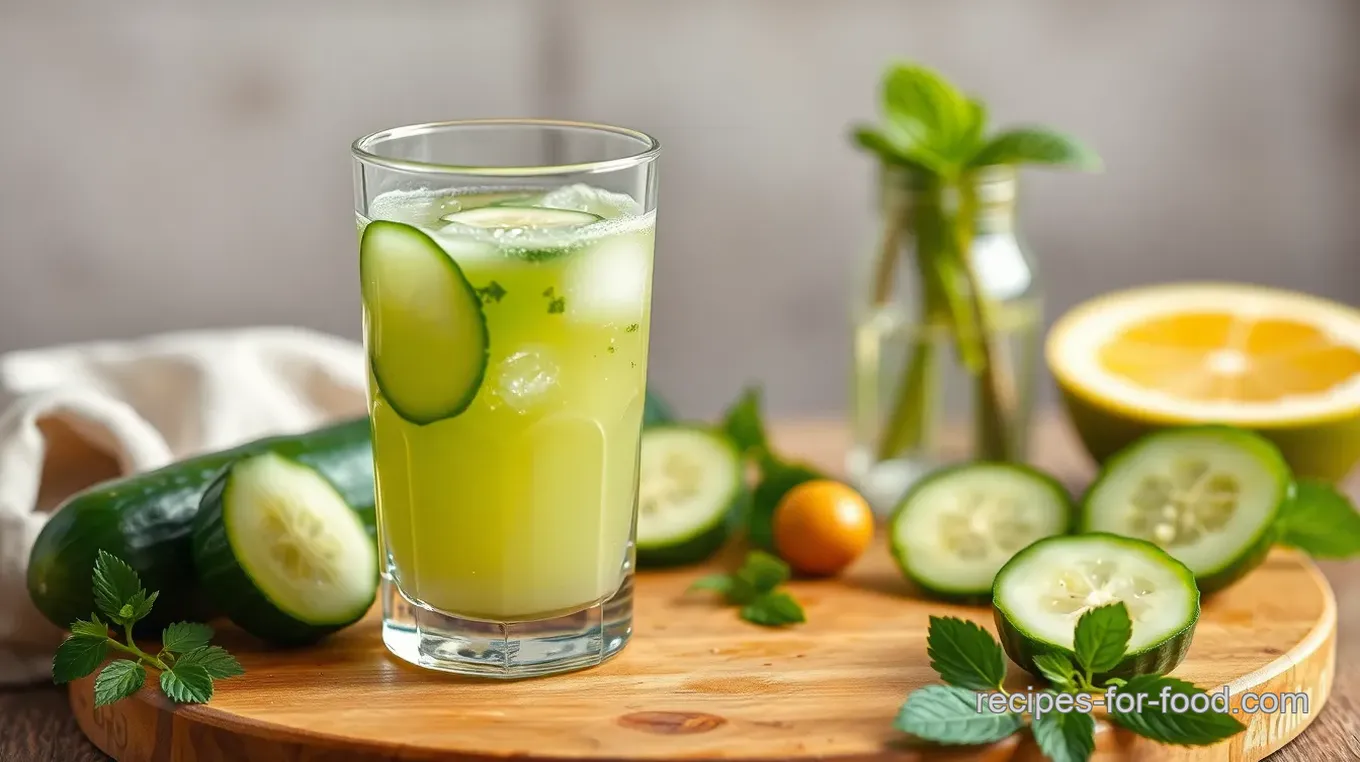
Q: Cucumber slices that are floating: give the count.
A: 2